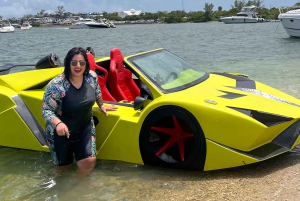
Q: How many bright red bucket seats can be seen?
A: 2